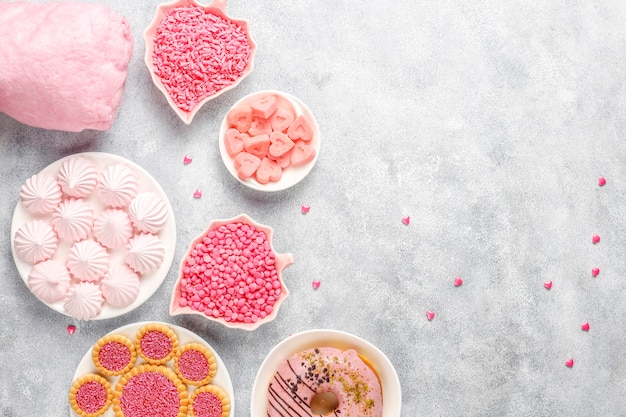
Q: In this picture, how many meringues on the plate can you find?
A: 12